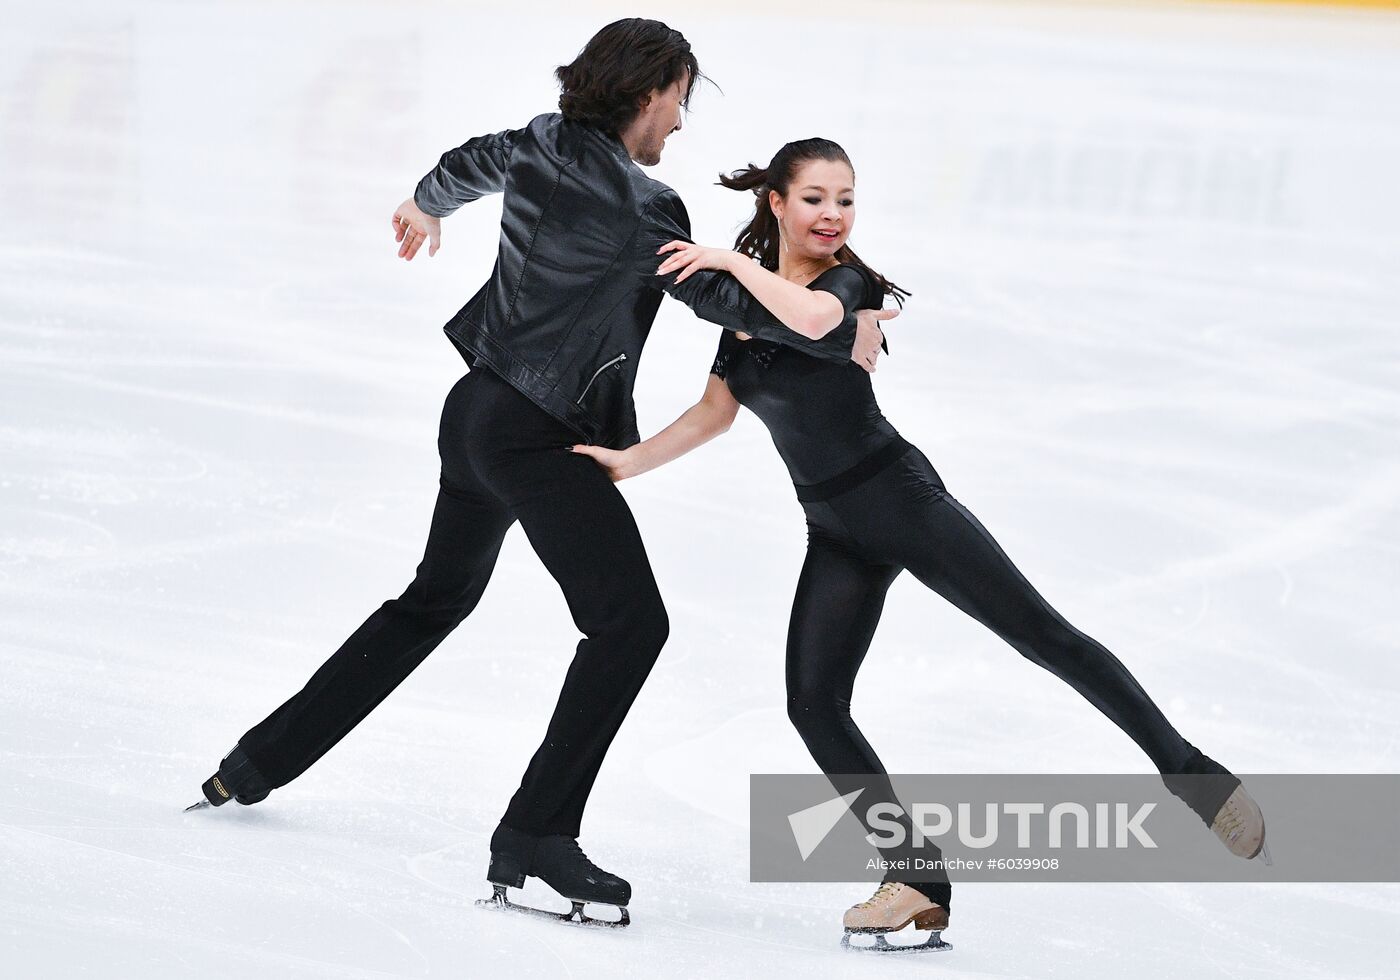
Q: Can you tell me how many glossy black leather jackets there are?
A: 1